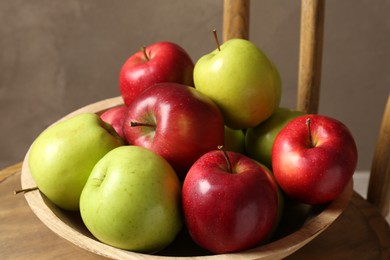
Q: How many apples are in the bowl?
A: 10